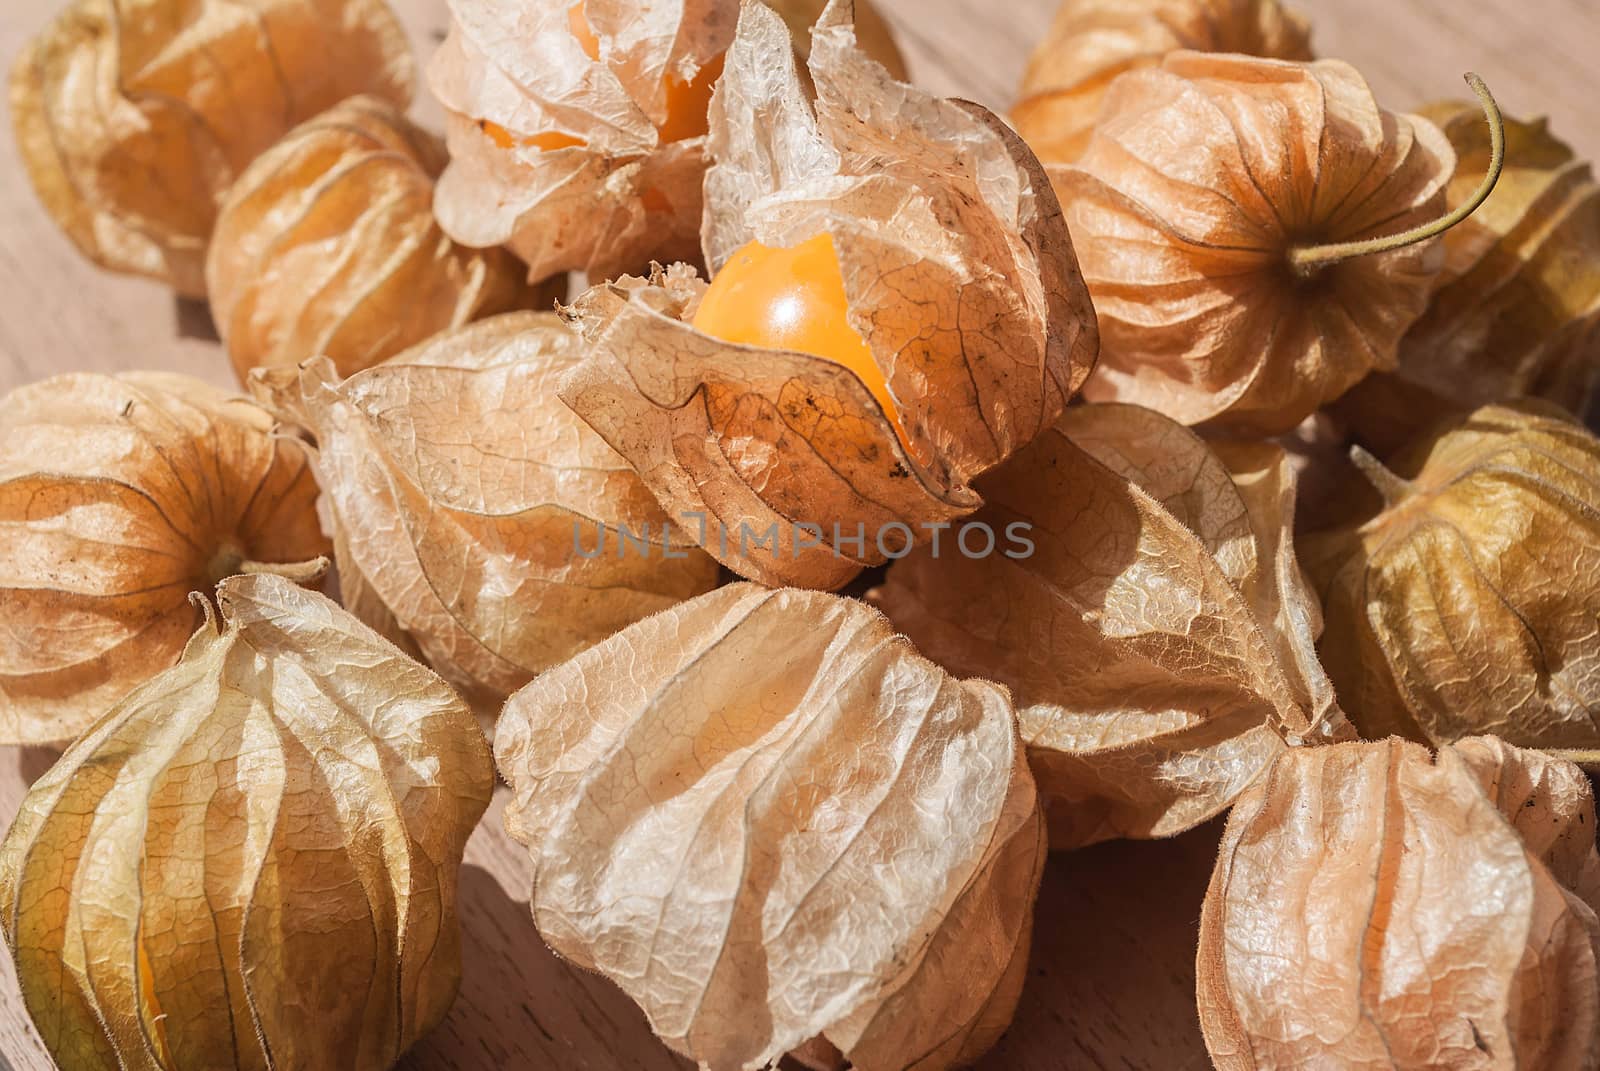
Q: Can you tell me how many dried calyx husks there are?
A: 15